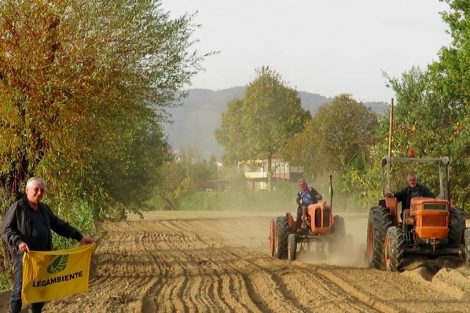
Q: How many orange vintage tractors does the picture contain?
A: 2